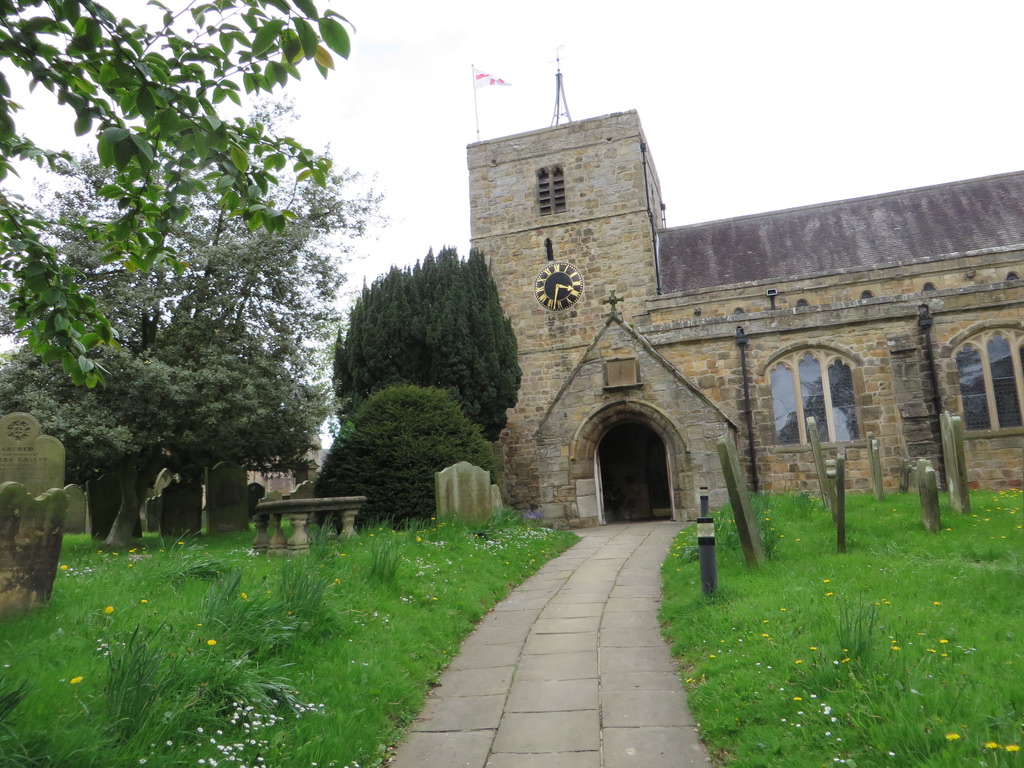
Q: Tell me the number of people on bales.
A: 0